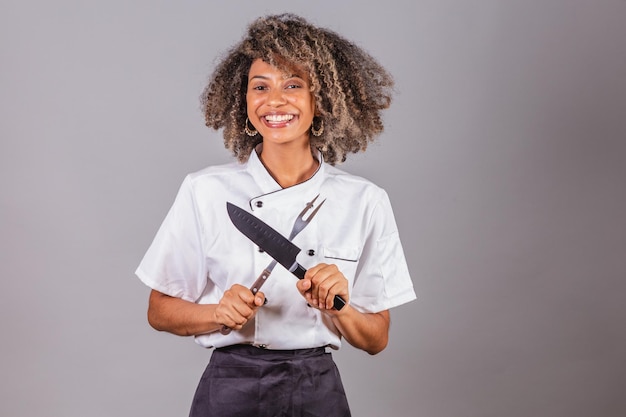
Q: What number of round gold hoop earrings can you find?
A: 2